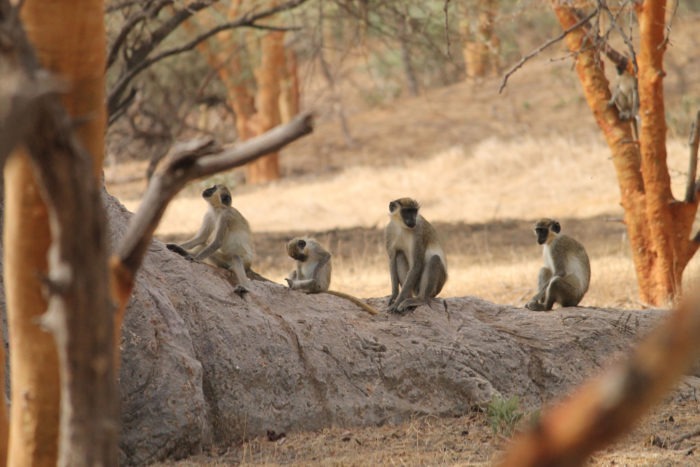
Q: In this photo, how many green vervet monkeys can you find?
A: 5